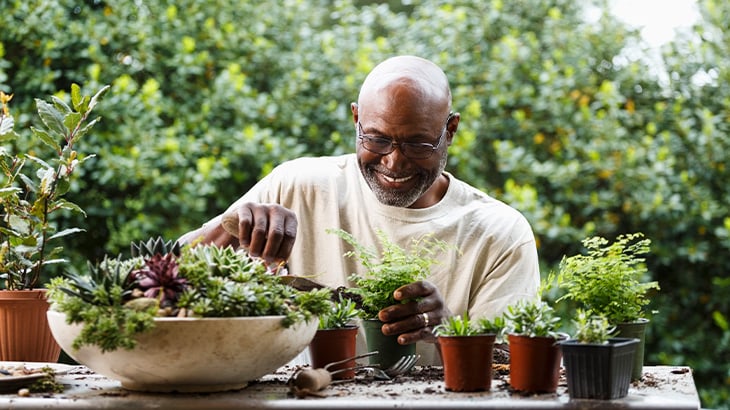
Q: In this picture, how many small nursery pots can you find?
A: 6